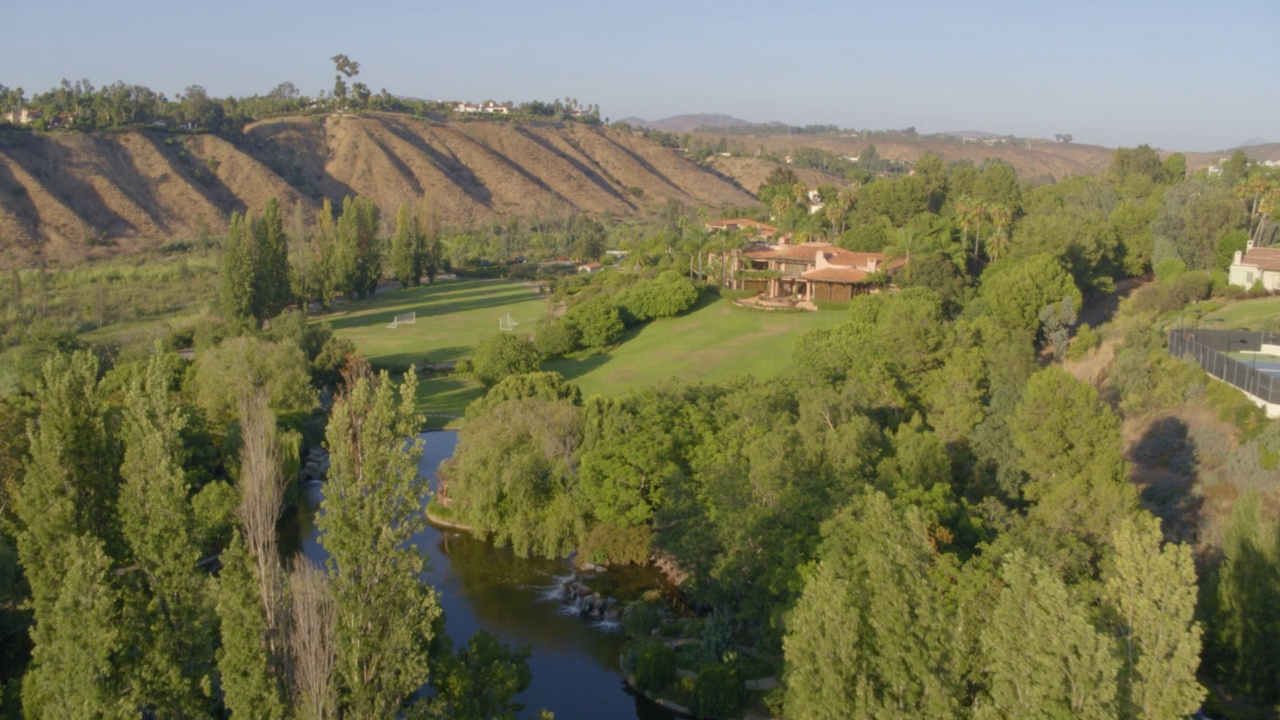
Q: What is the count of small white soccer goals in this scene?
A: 2